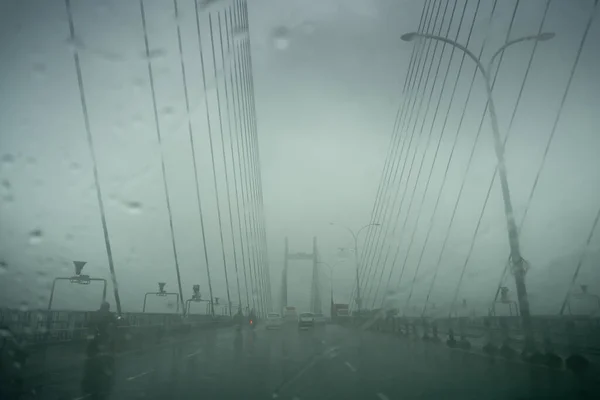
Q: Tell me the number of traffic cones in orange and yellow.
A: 0